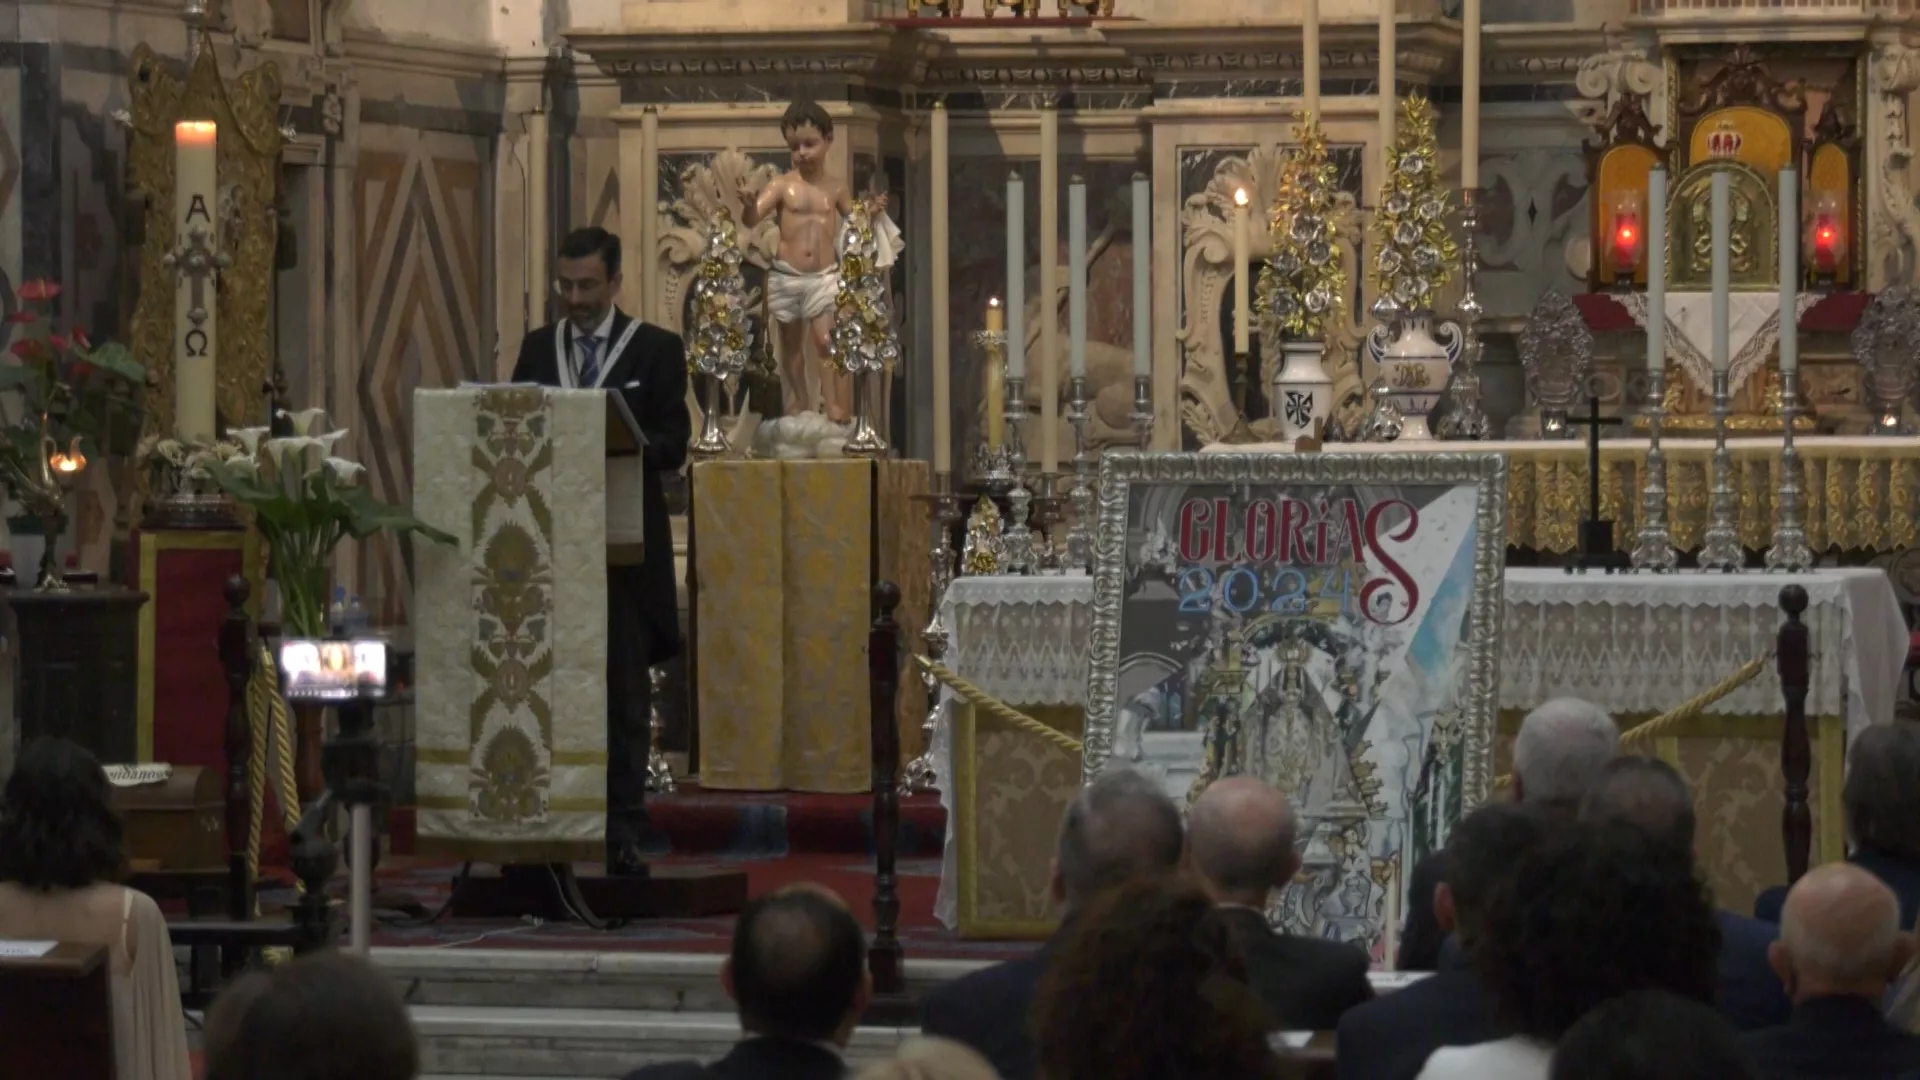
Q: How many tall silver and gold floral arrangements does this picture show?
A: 4